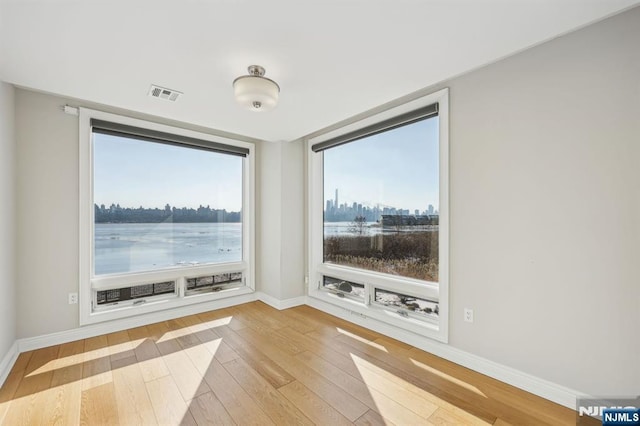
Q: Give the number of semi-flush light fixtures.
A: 1